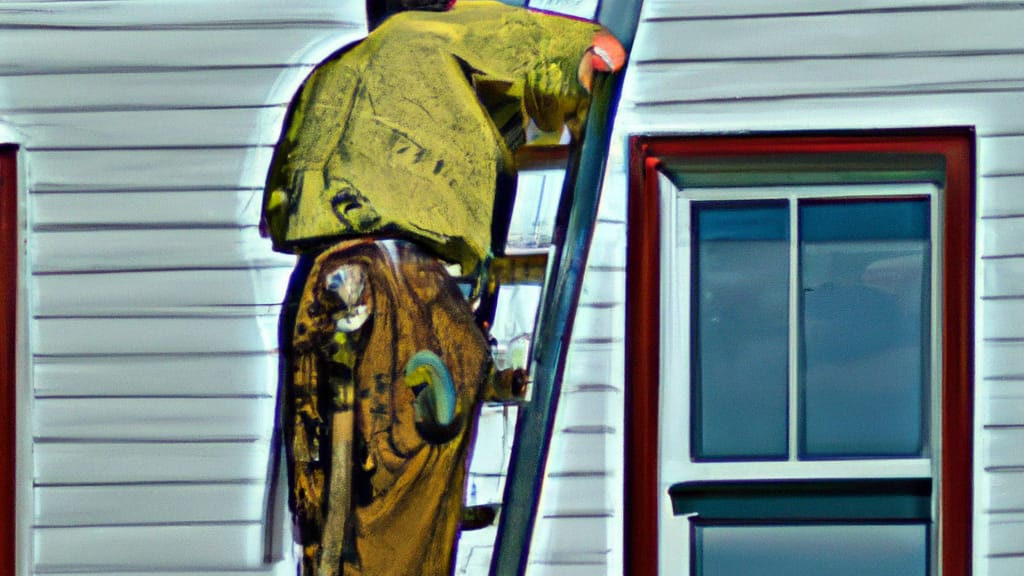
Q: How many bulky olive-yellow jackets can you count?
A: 1